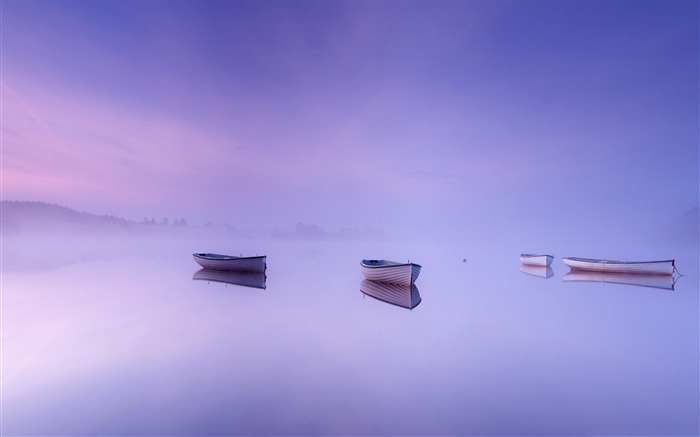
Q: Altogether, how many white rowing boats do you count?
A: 4